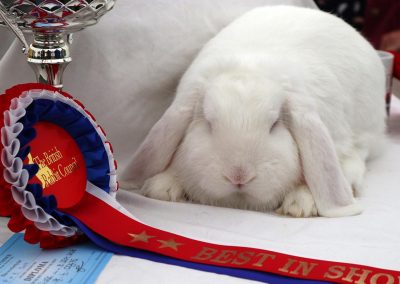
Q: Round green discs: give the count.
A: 0